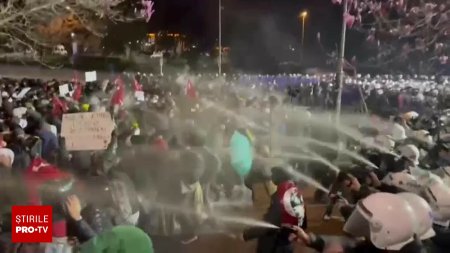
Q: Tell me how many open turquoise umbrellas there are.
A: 1